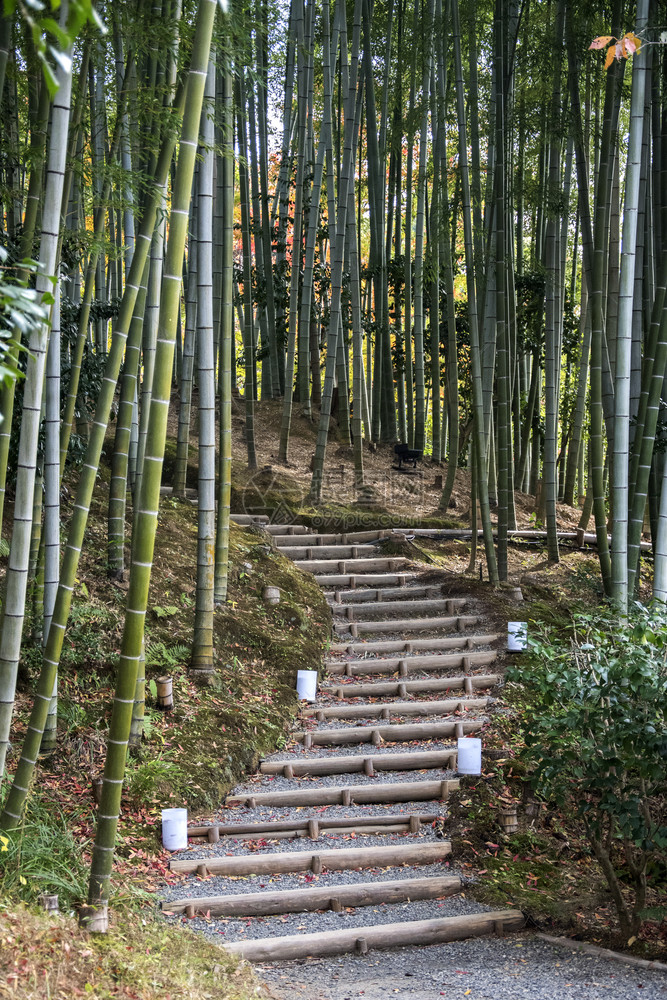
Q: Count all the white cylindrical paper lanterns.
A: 4